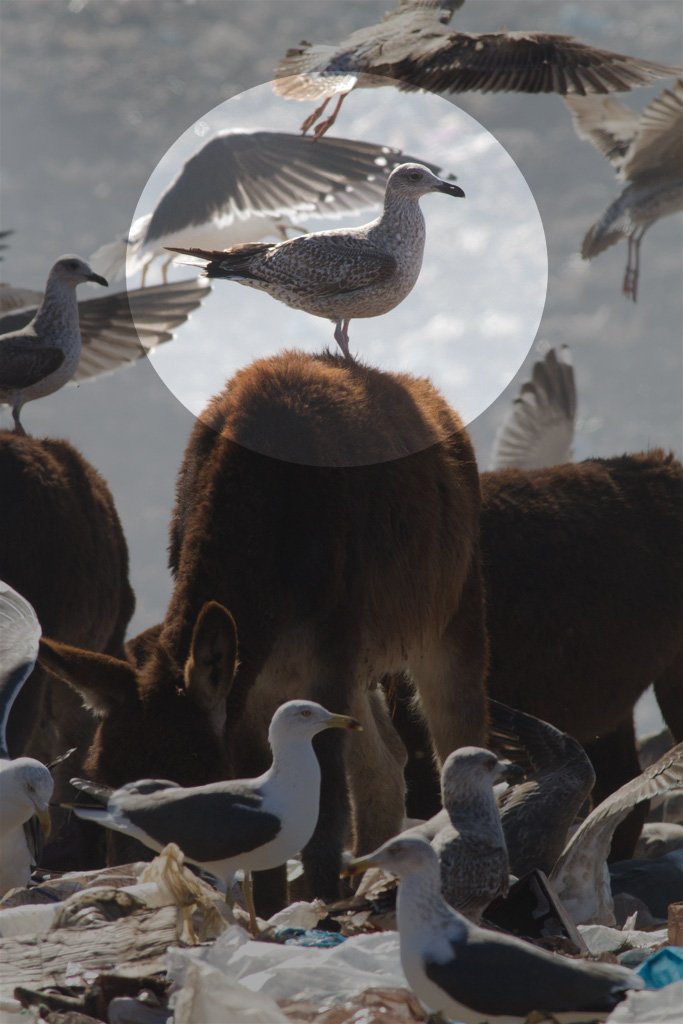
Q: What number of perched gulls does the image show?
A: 2